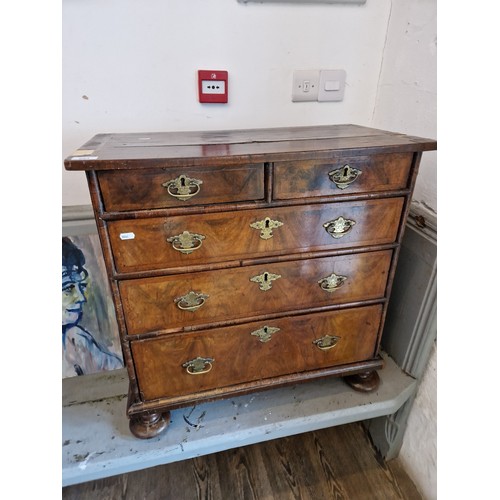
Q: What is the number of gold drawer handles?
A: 8